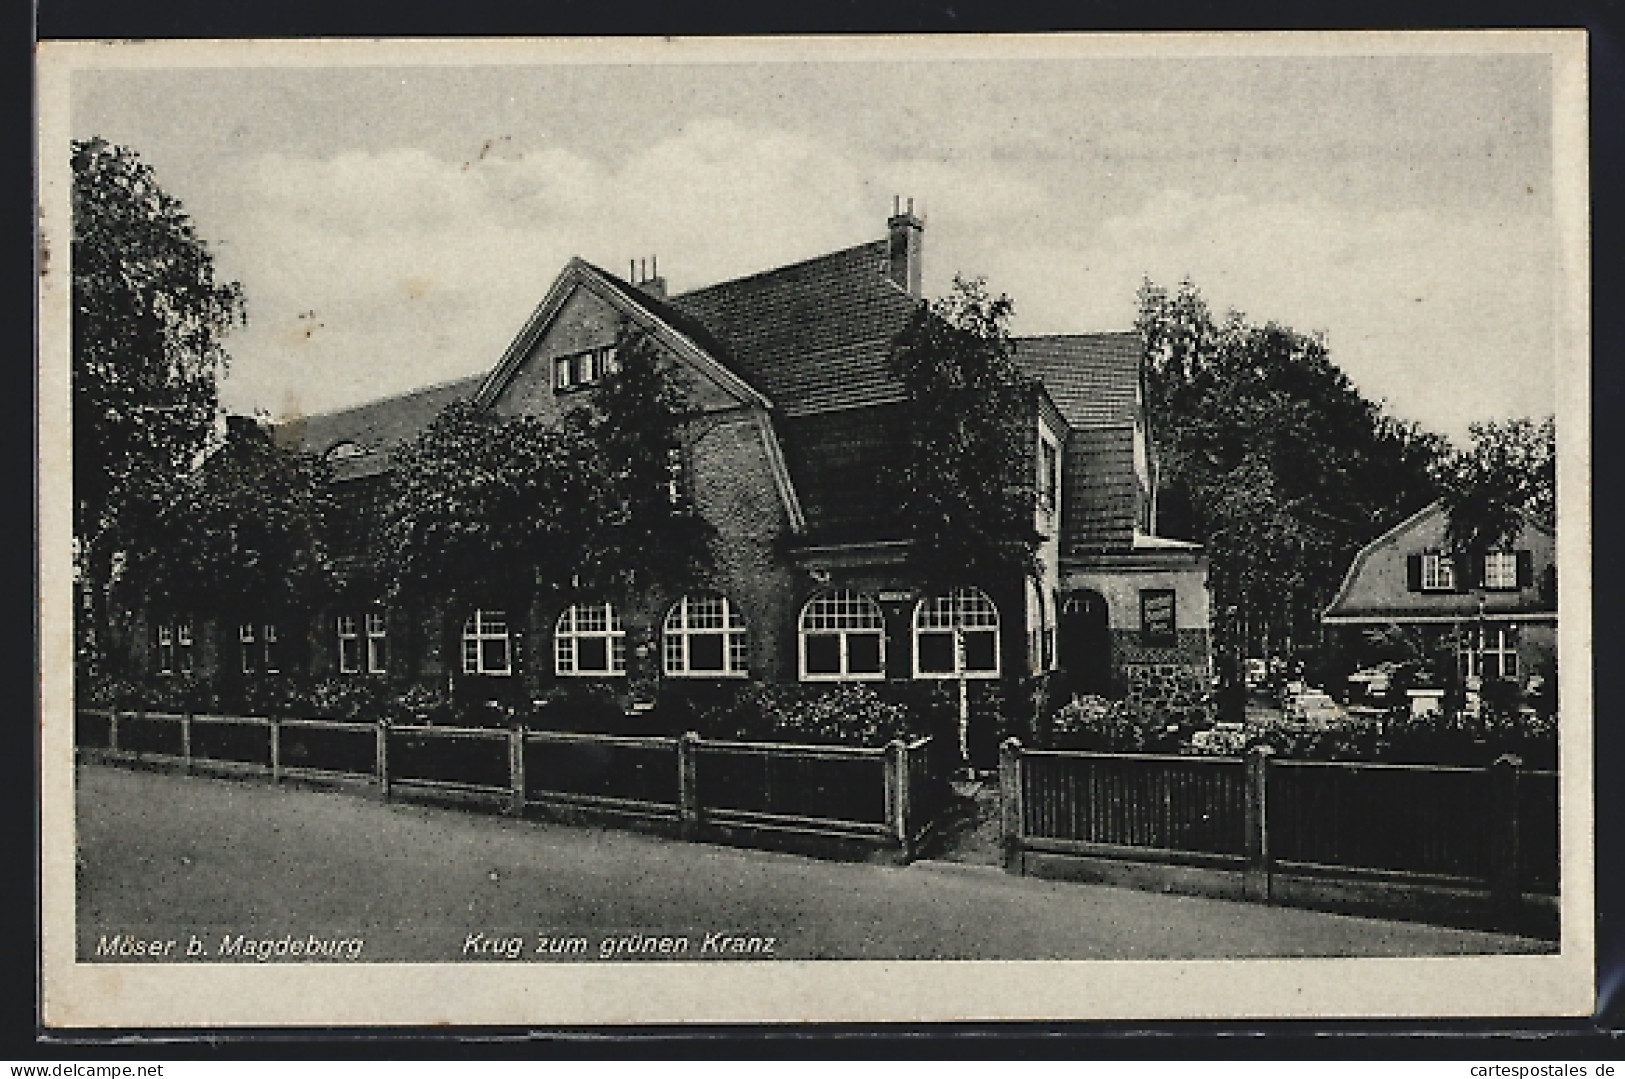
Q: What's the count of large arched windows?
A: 5